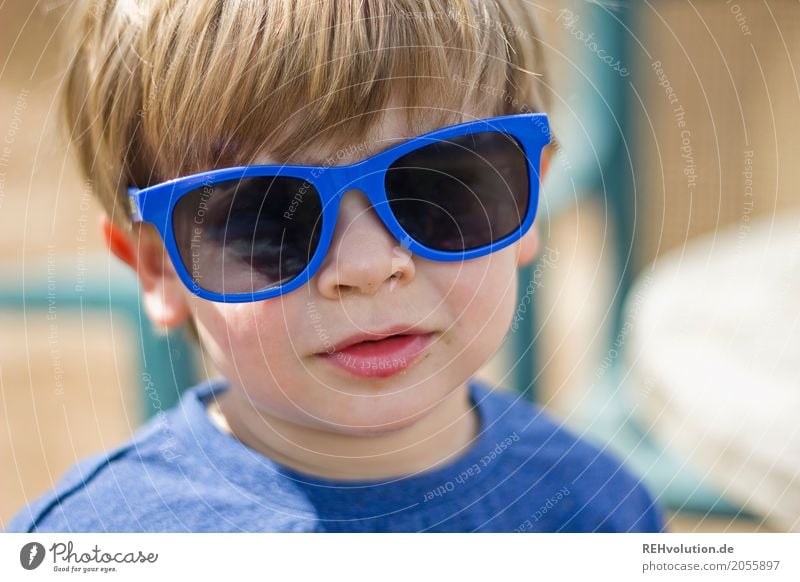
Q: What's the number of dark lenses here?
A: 2